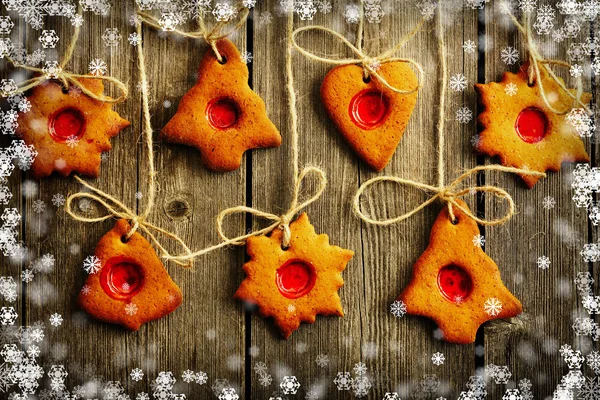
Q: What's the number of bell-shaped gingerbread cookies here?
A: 1